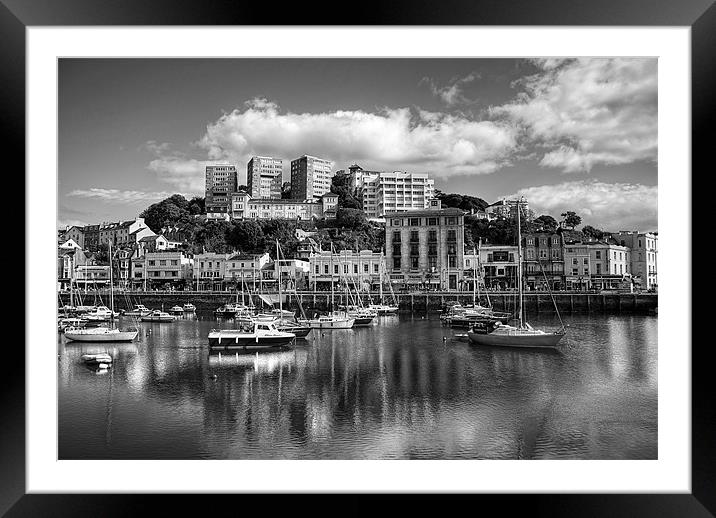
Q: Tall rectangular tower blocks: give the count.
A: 3